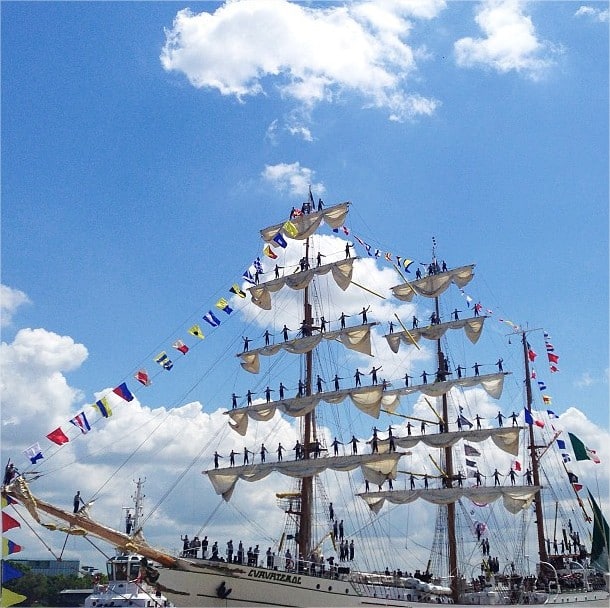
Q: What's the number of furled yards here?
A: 10